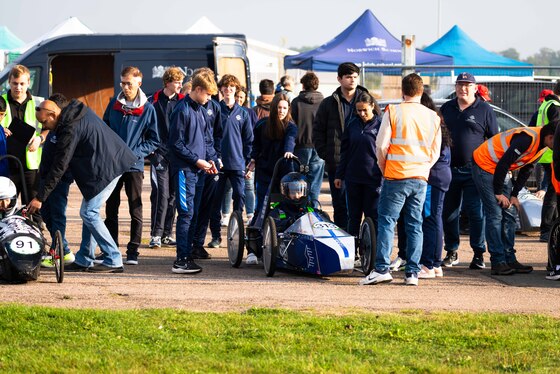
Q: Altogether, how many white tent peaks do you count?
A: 2